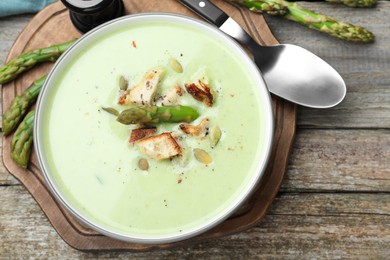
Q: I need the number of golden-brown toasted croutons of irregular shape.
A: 6